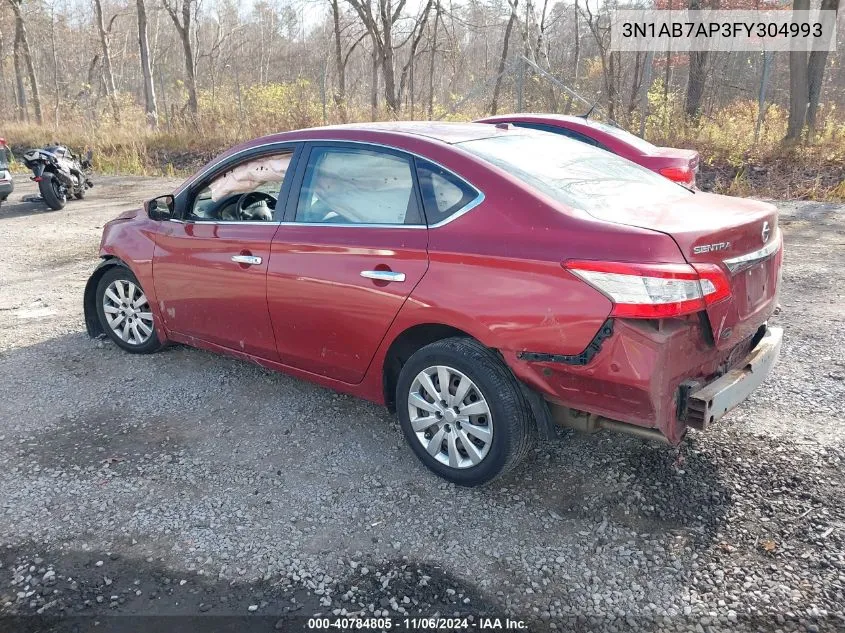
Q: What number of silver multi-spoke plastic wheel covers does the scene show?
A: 2